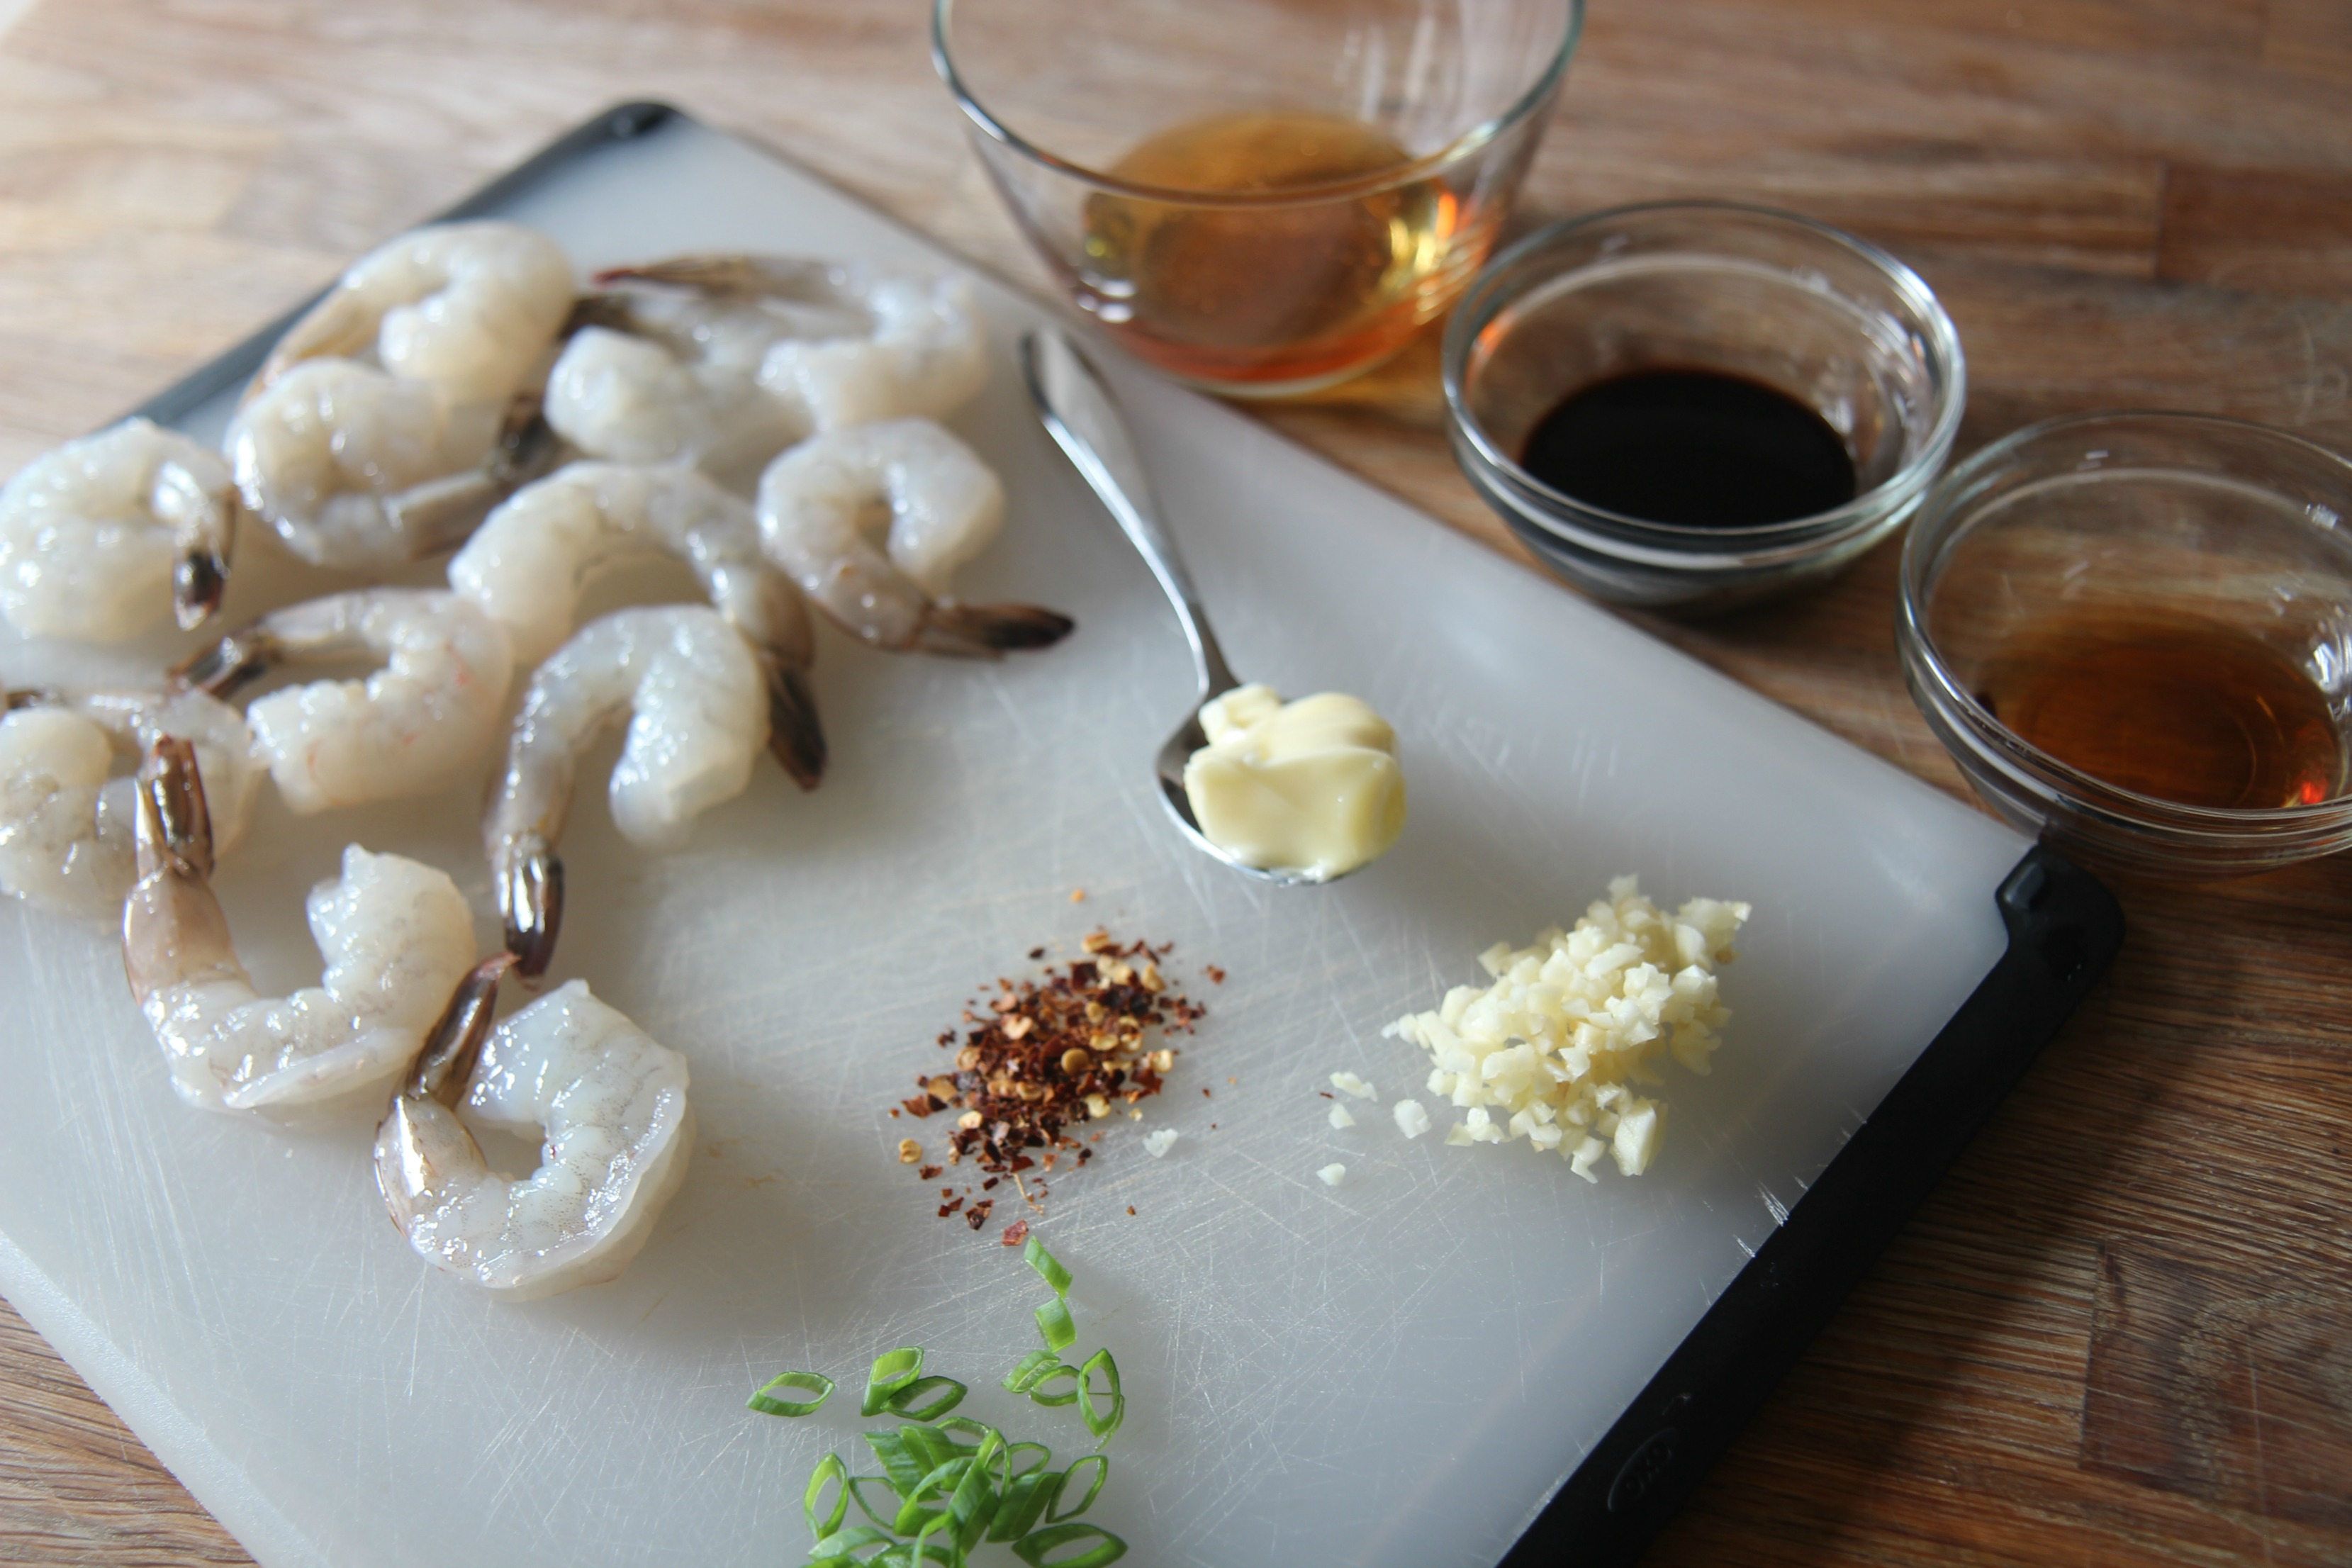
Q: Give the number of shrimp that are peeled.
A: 12